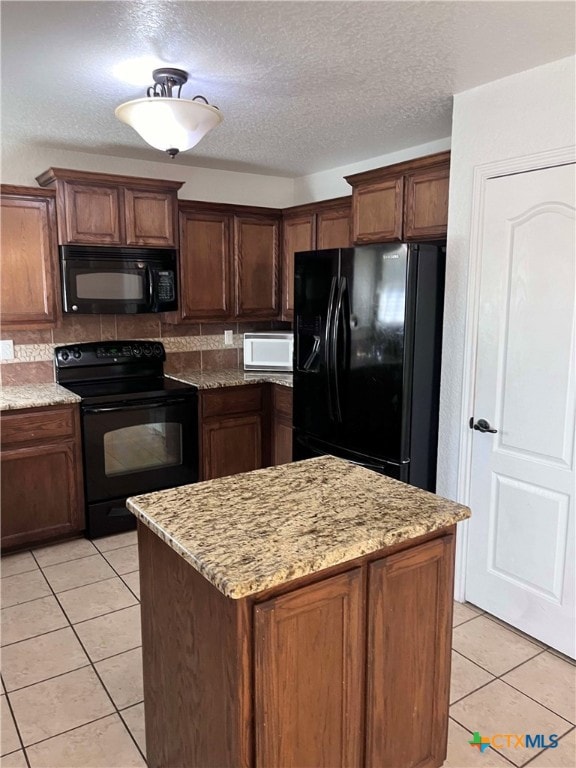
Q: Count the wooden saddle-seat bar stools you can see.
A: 0